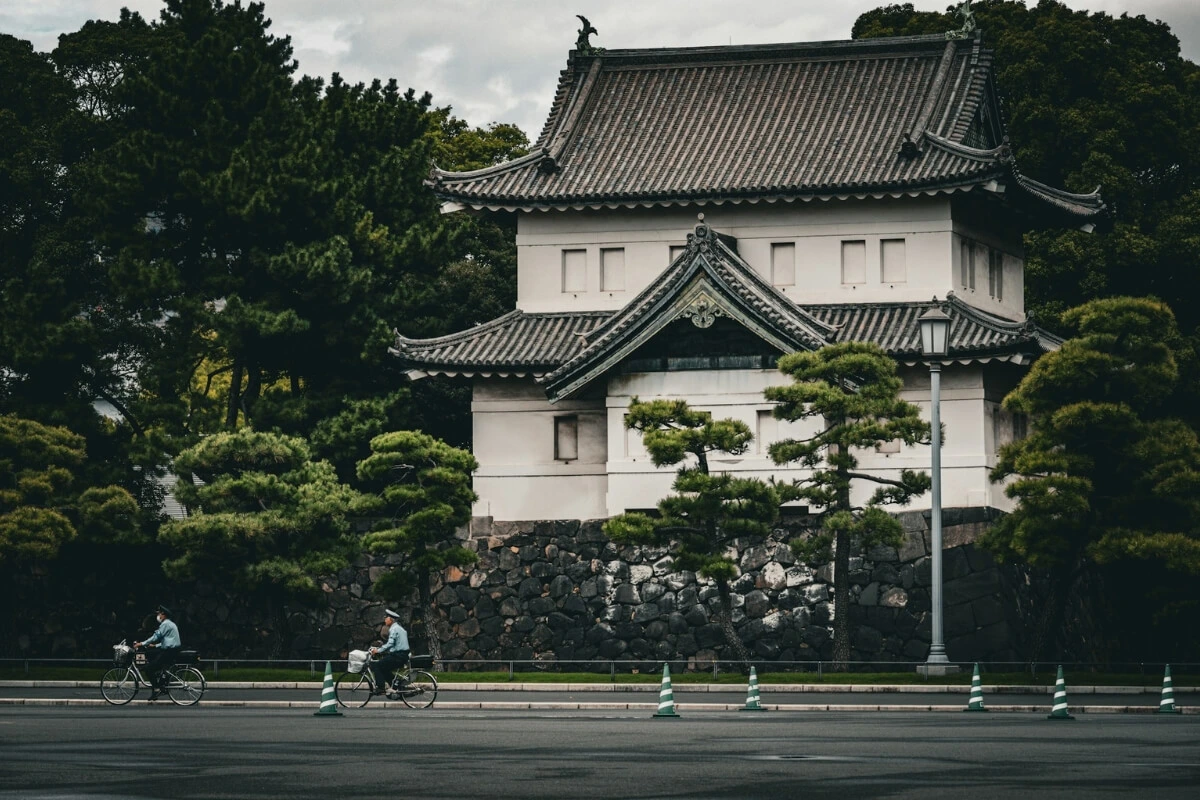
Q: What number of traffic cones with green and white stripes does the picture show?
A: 6